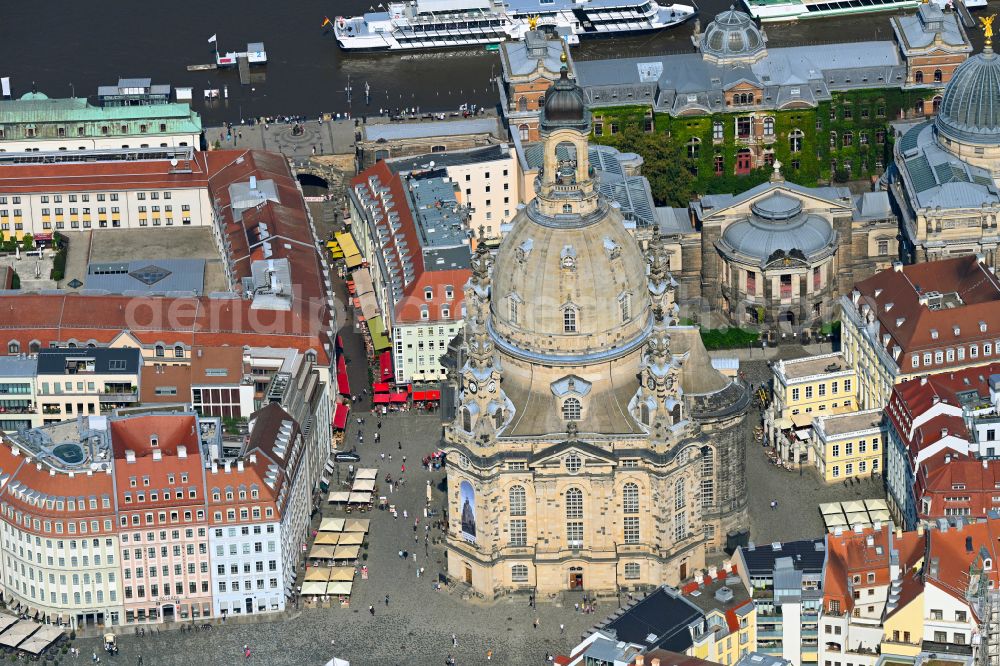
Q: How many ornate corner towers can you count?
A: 4